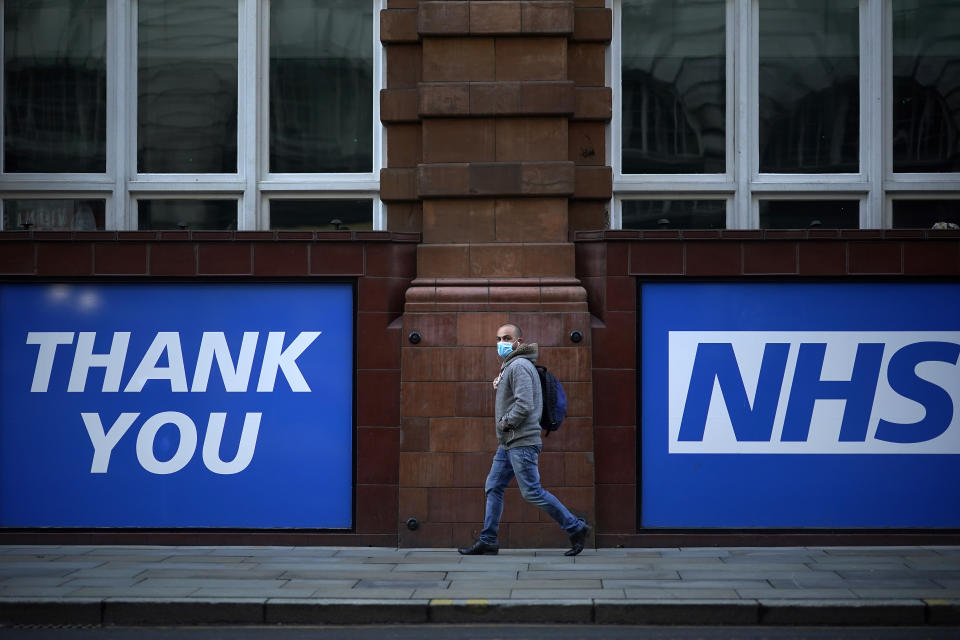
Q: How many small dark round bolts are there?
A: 3